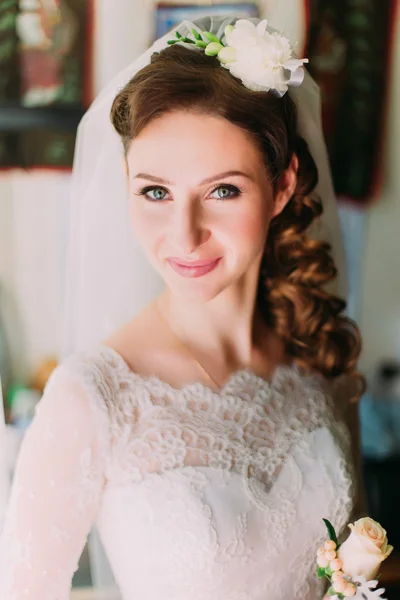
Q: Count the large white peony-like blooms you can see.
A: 1